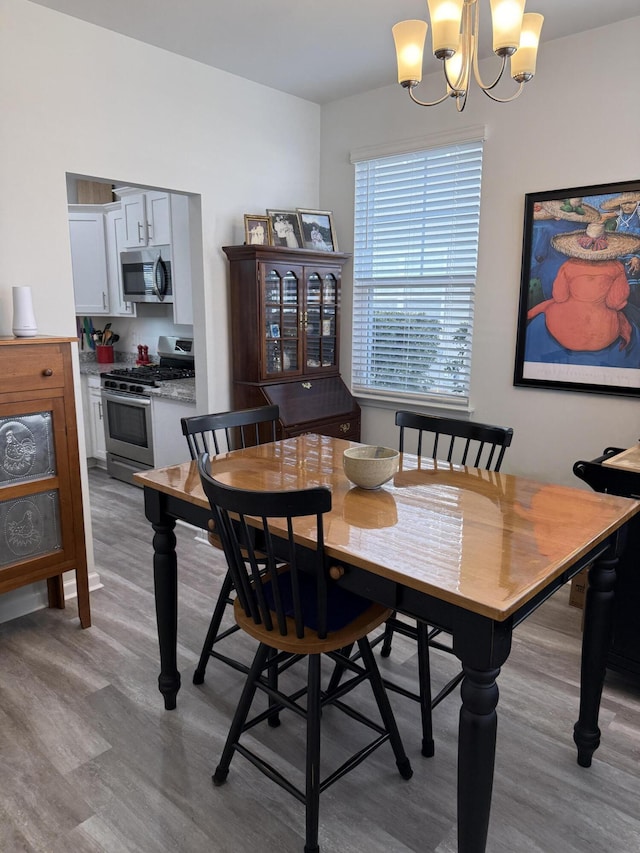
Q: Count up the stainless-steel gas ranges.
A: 1